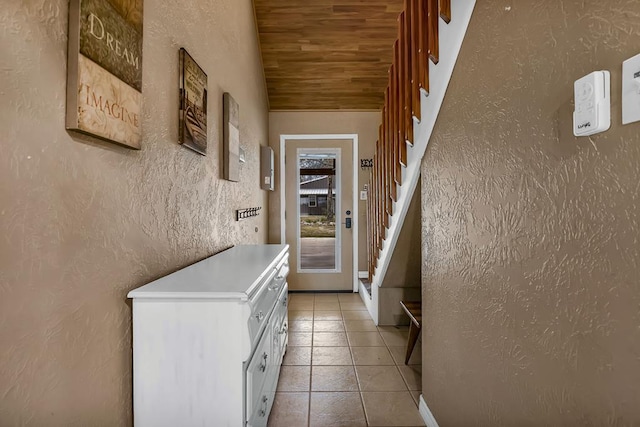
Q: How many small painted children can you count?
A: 0